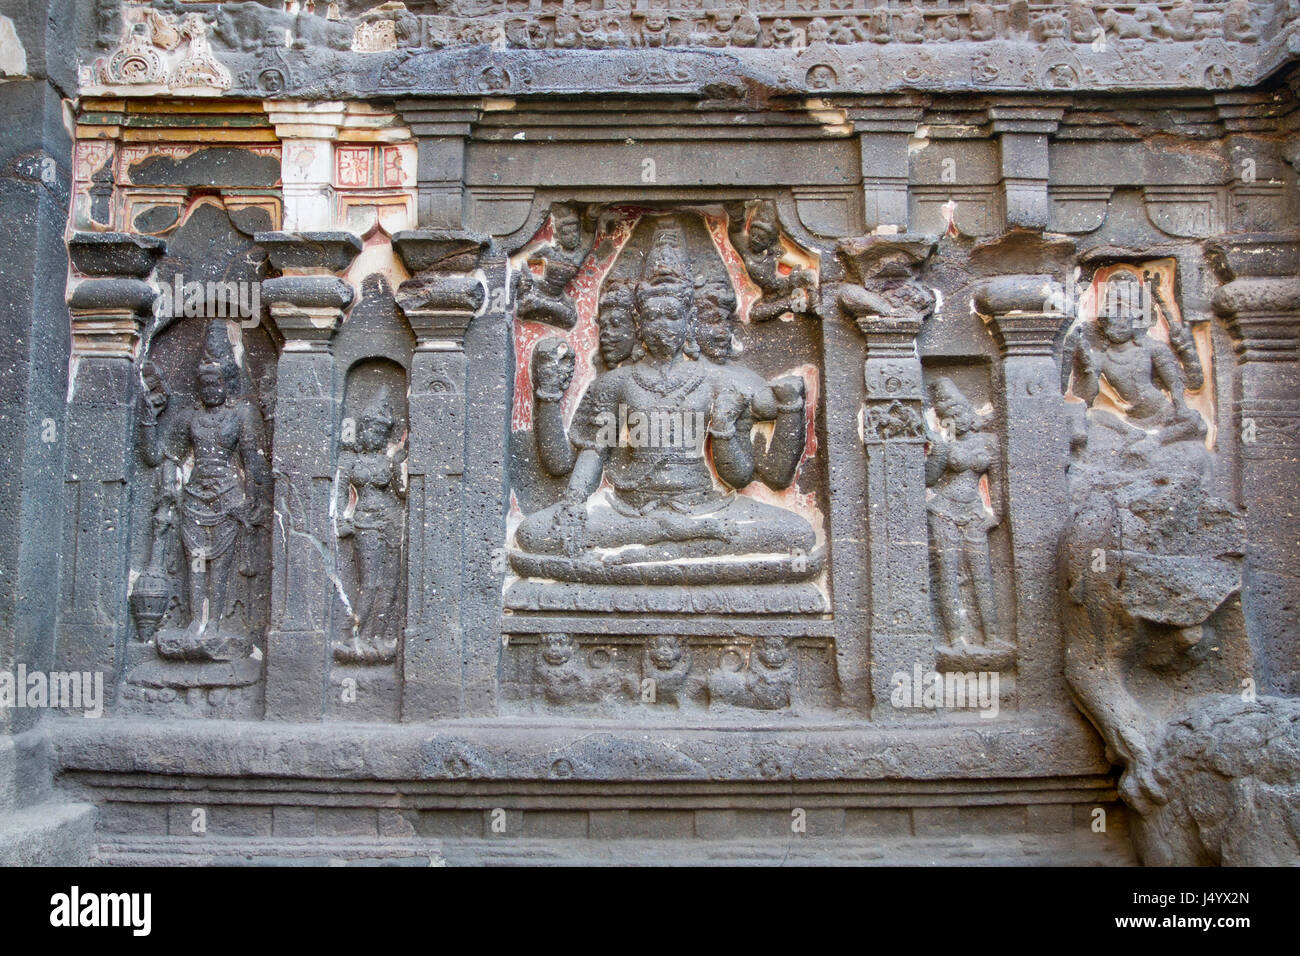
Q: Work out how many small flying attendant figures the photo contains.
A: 2